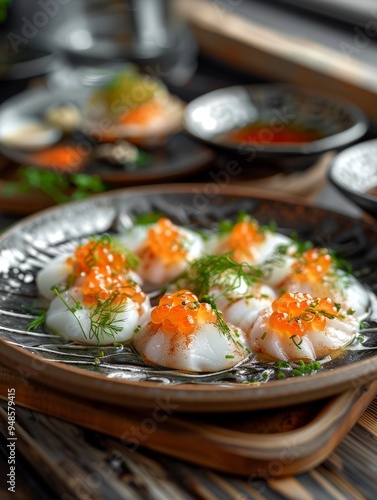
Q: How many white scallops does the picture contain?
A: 8